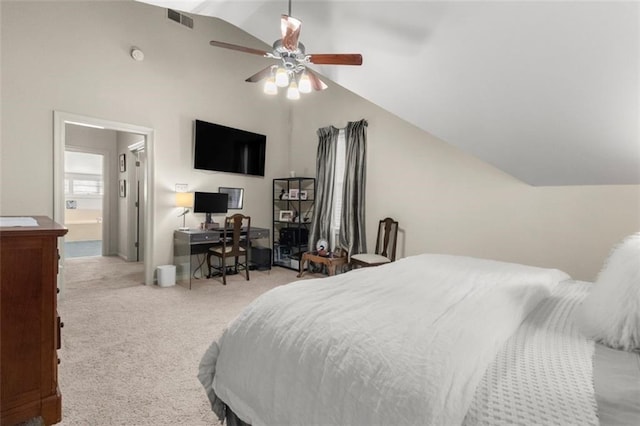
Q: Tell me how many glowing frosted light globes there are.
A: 4